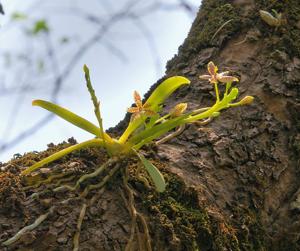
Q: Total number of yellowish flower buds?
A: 2